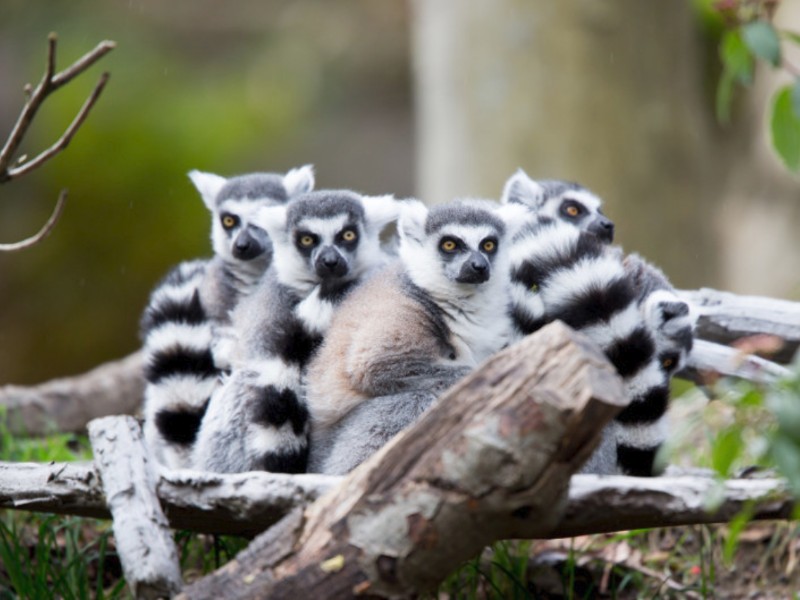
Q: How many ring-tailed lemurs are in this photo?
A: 5